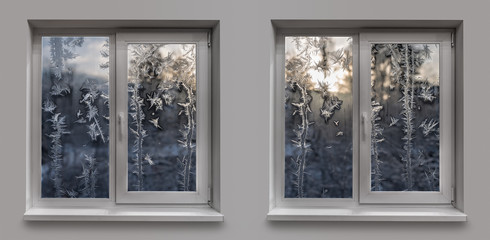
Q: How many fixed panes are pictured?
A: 2